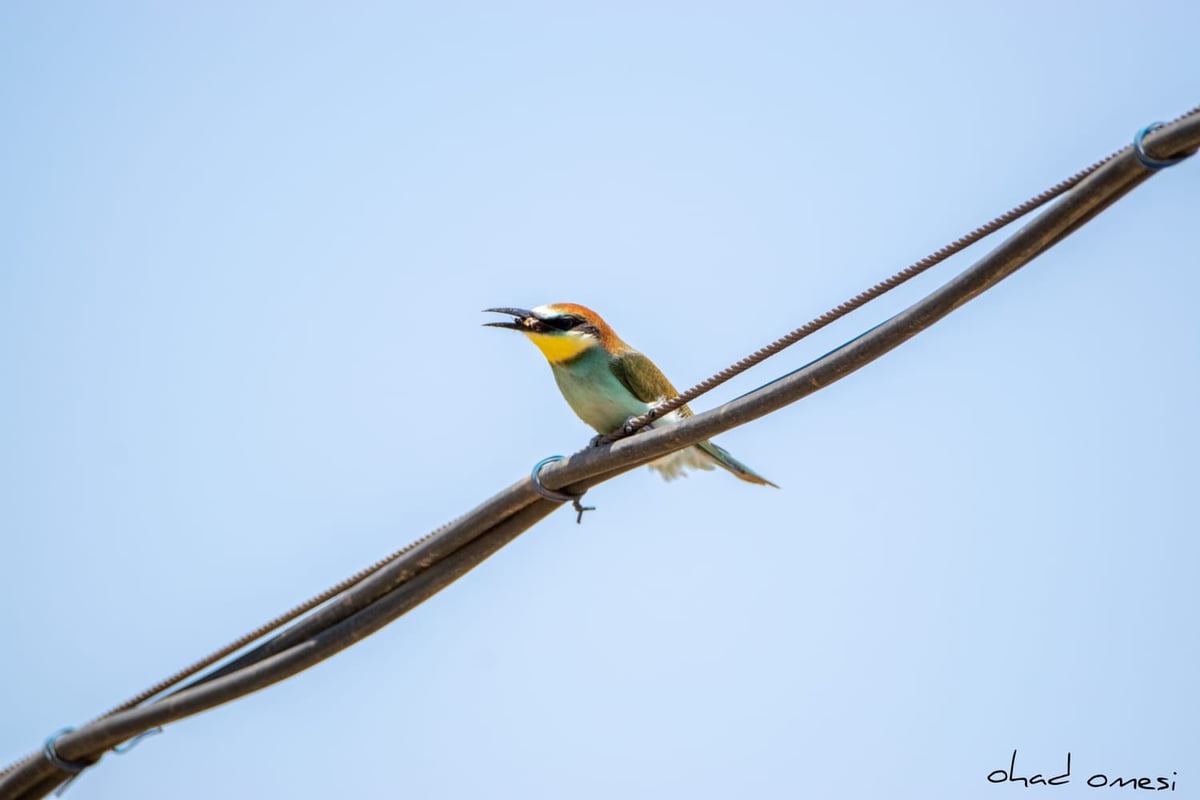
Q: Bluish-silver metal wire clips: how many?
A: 3